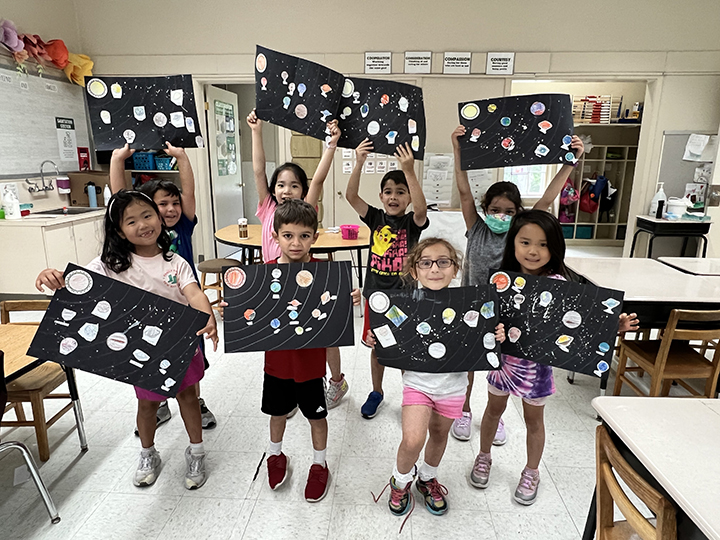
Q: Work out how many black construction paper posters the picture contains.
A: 8